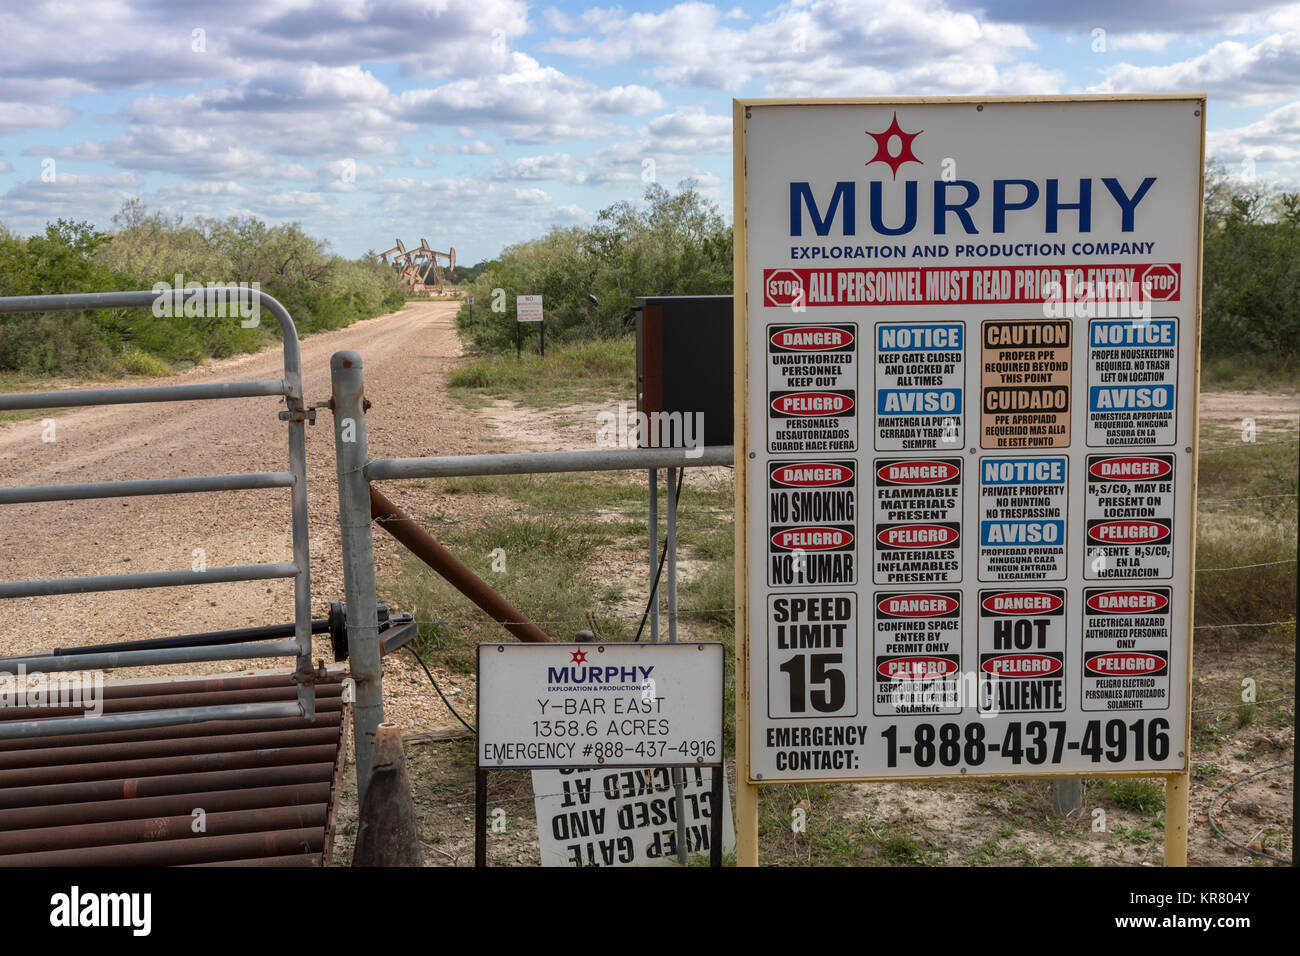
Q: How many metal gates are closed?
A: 1